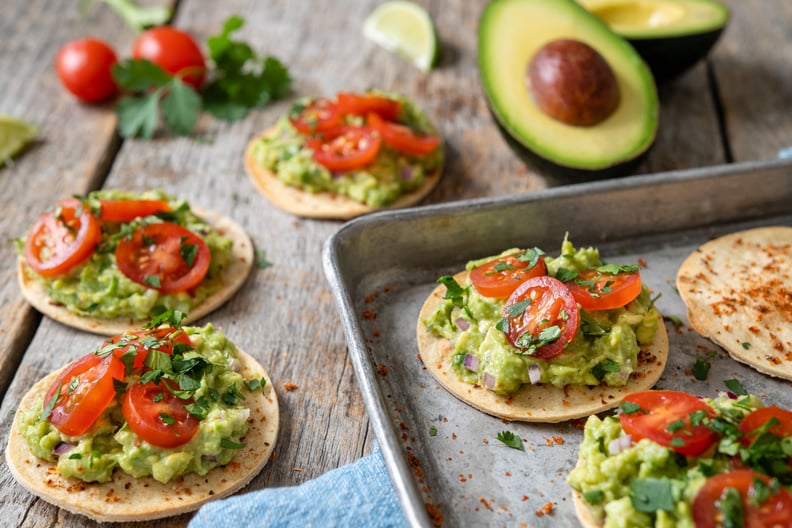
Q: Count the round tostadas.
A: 6